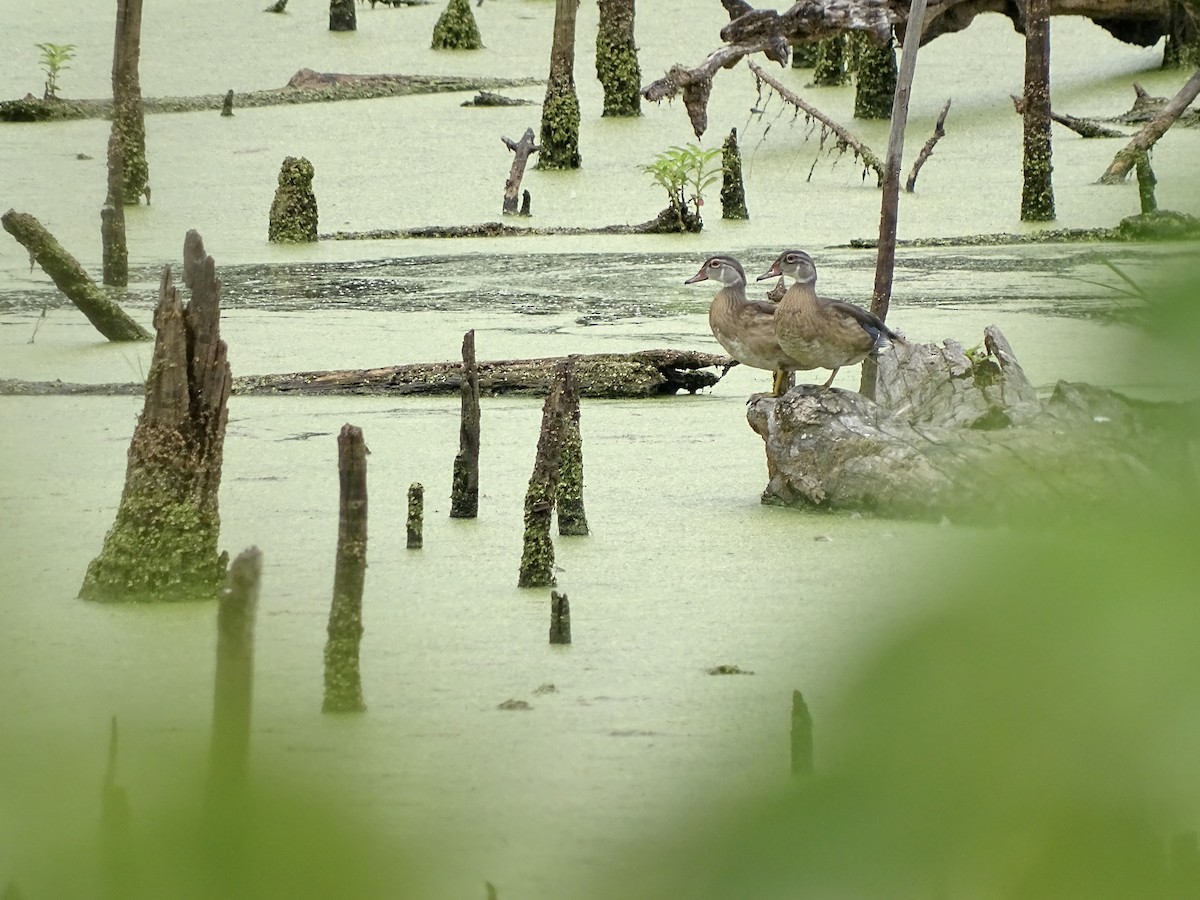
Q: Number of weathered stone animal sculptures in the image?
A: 0